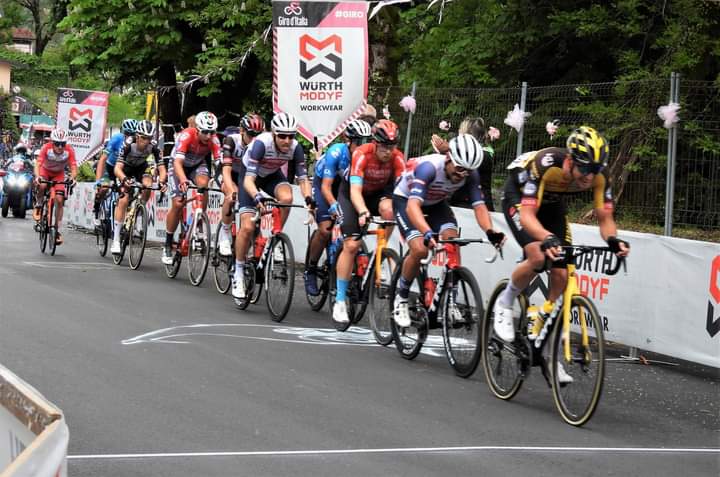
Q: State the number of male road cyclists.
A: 10